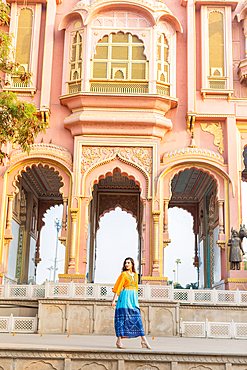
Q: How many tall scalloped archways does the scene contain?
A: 3